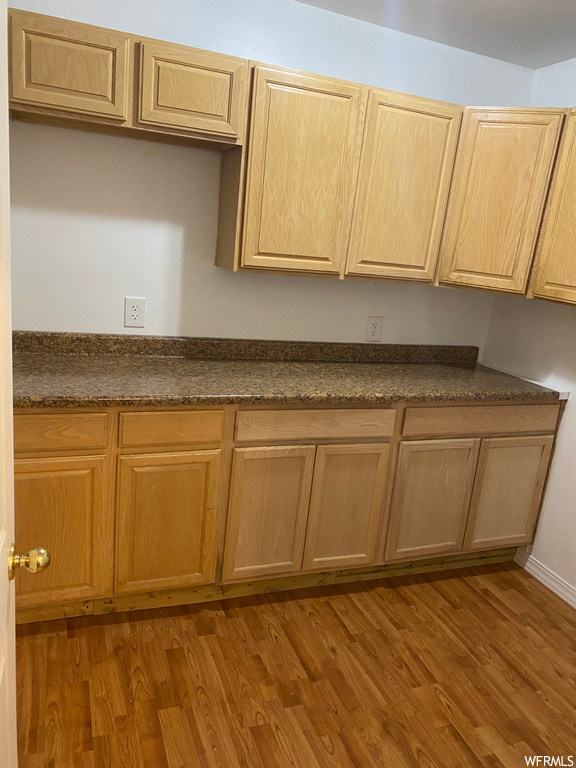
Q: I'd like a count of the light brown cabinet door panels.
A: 12